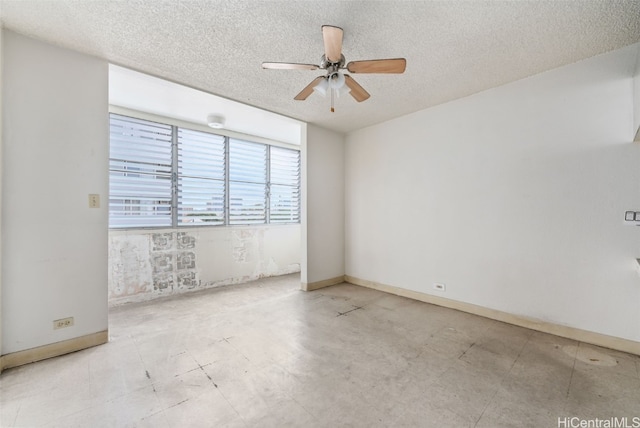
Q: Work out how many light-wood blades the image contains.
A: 5